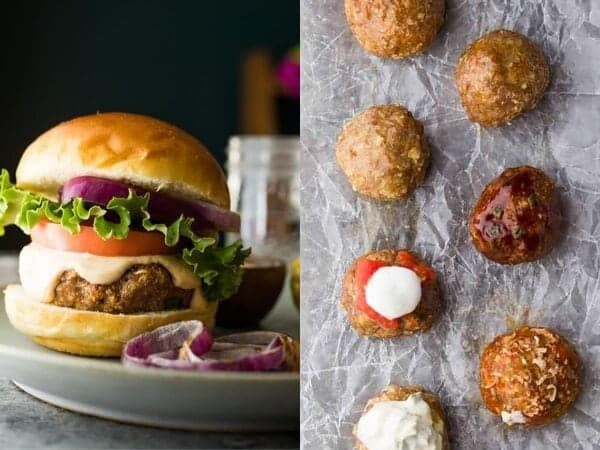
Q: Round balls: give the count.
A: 7